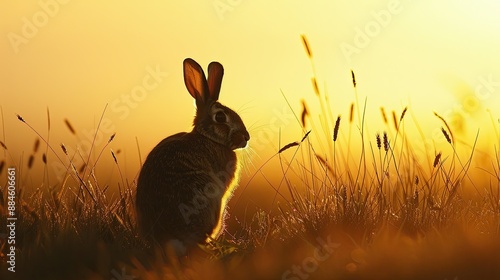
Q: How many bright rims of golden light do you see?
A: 1